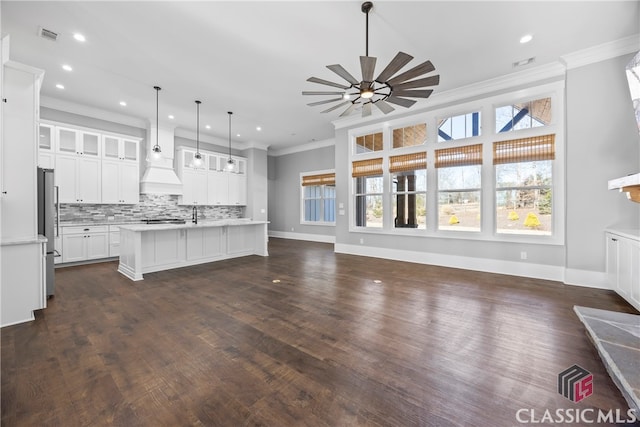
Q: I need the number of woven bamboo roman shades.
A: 5